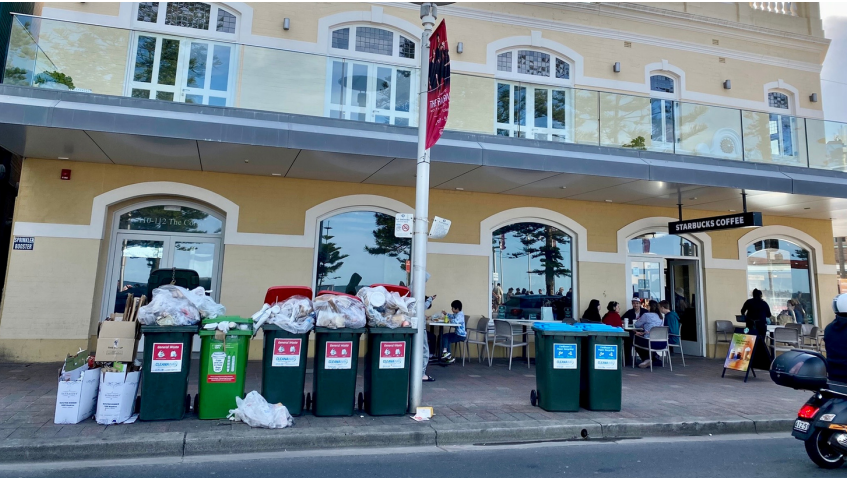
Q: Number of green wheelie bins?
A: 7